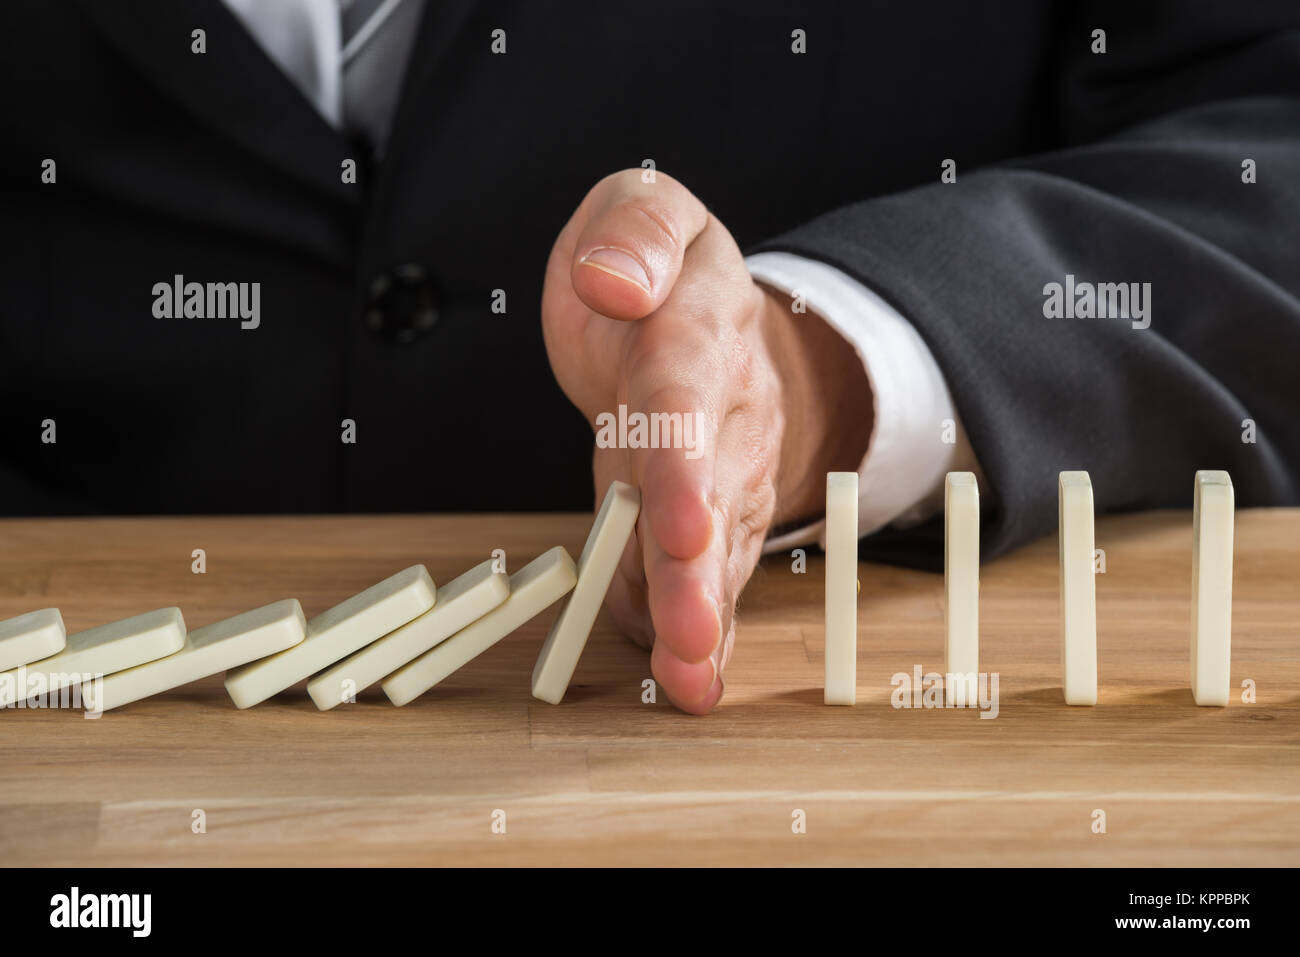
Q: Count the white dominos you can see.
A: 11